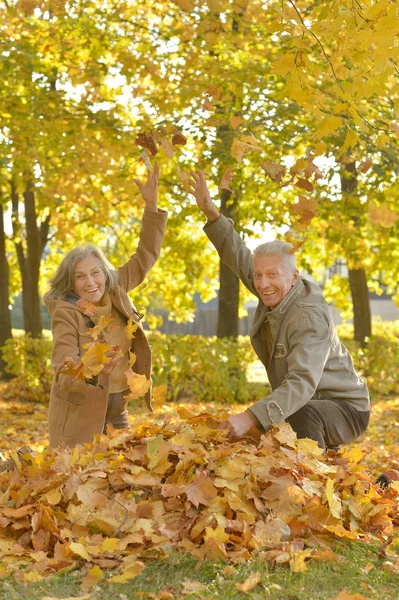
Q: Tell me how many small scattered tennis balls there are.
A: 0